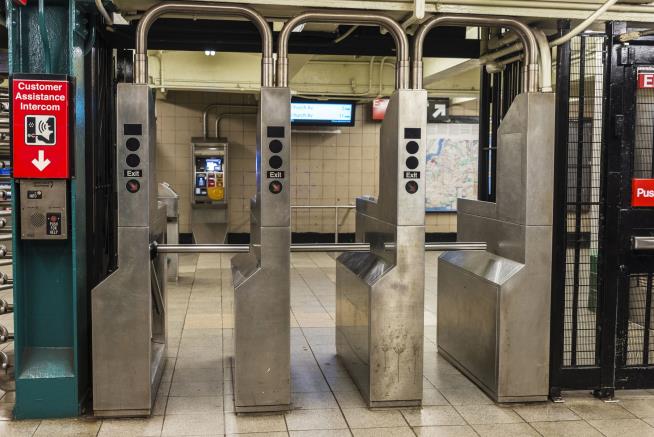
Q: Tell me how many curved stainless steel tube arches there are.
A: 3